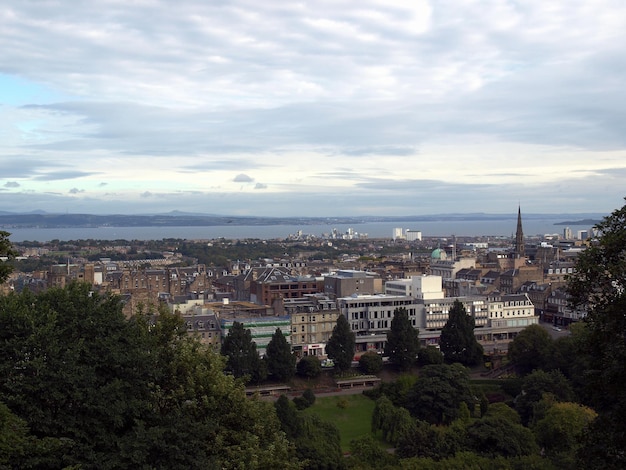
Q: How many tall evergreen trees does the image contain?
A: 5